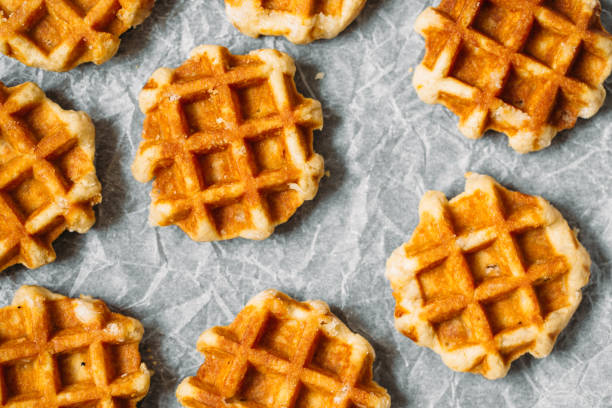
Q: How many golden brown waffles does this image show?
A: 8